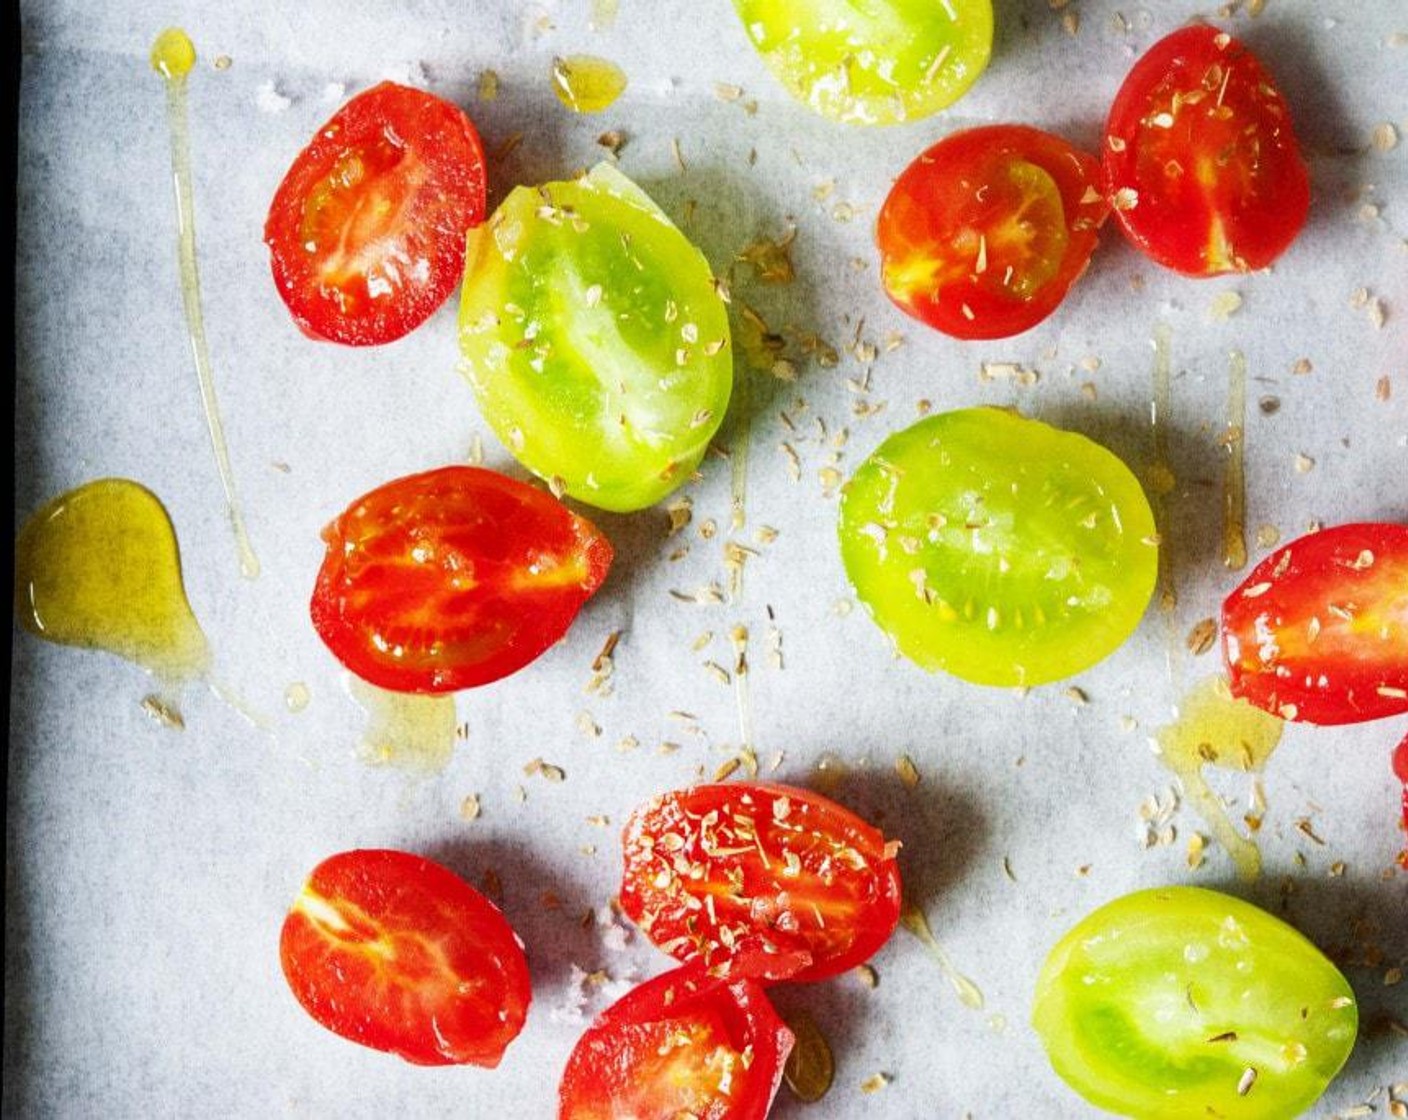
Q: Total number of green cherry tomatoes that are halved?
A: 4